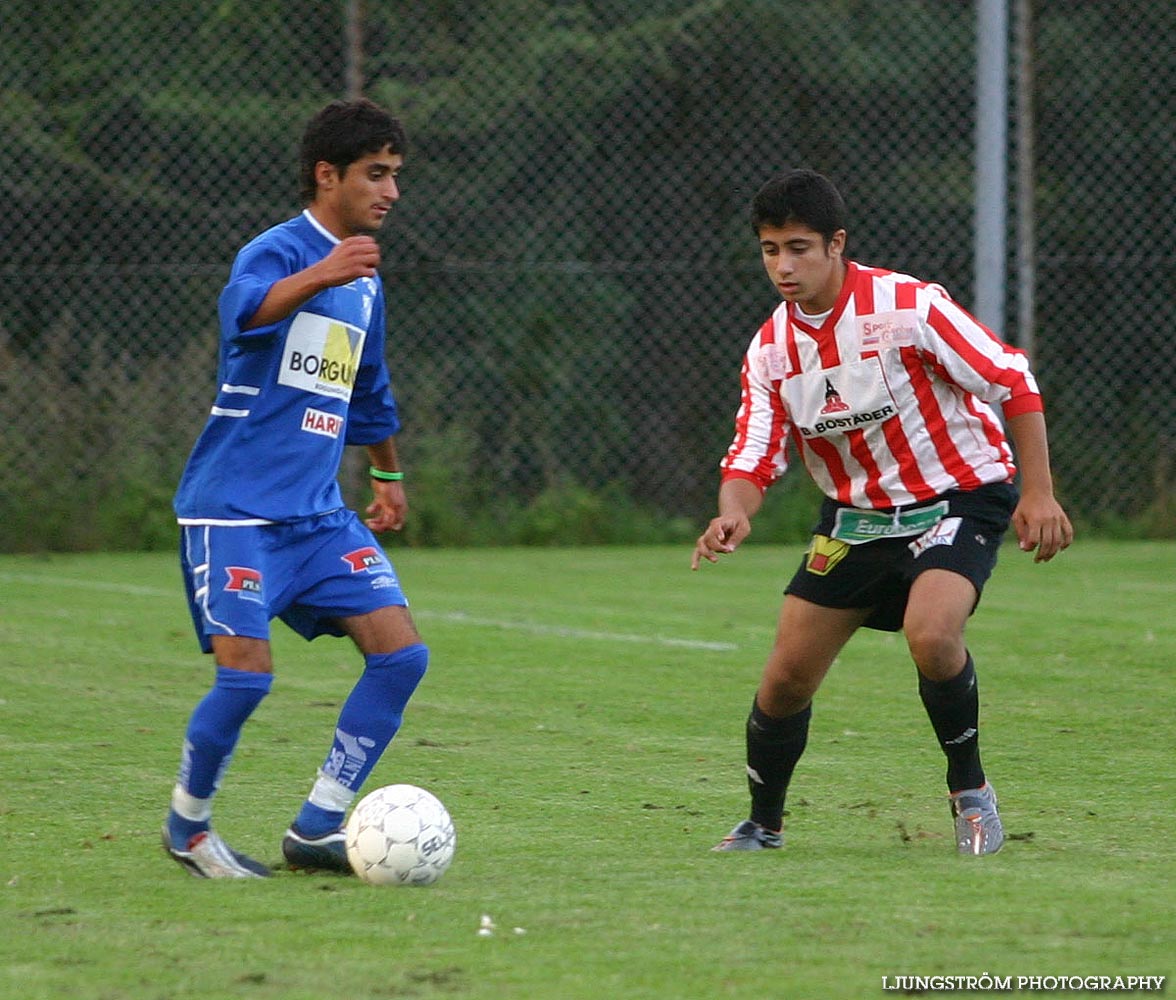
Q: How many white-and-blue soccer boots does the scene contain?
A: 2